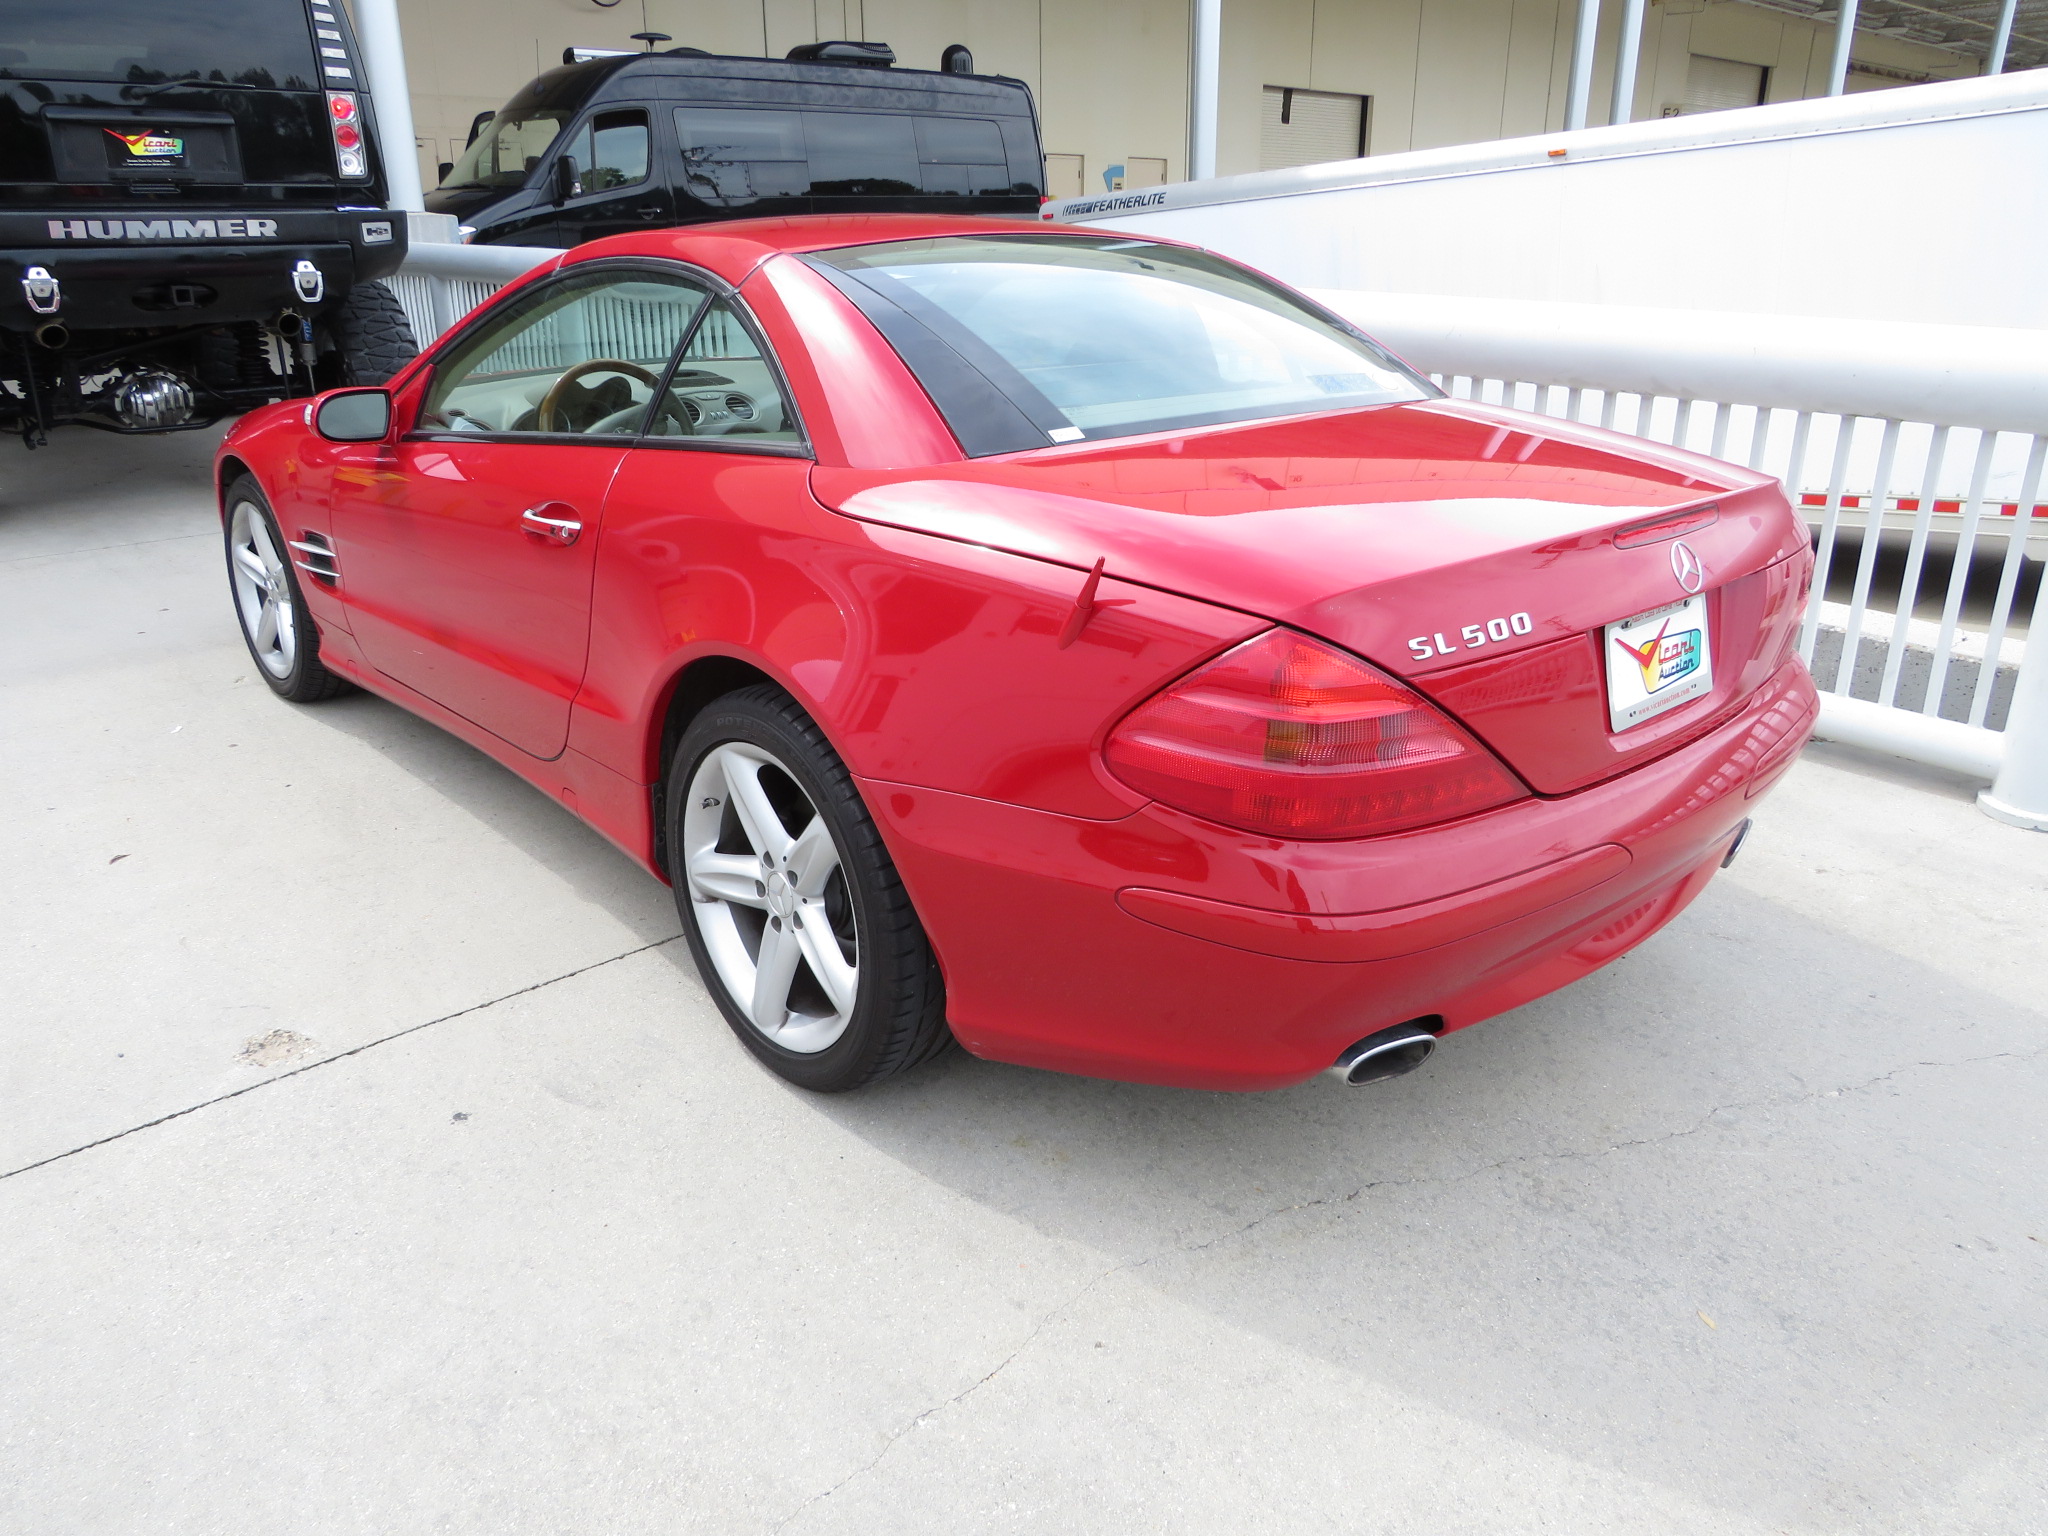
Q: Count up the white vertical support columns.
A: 6